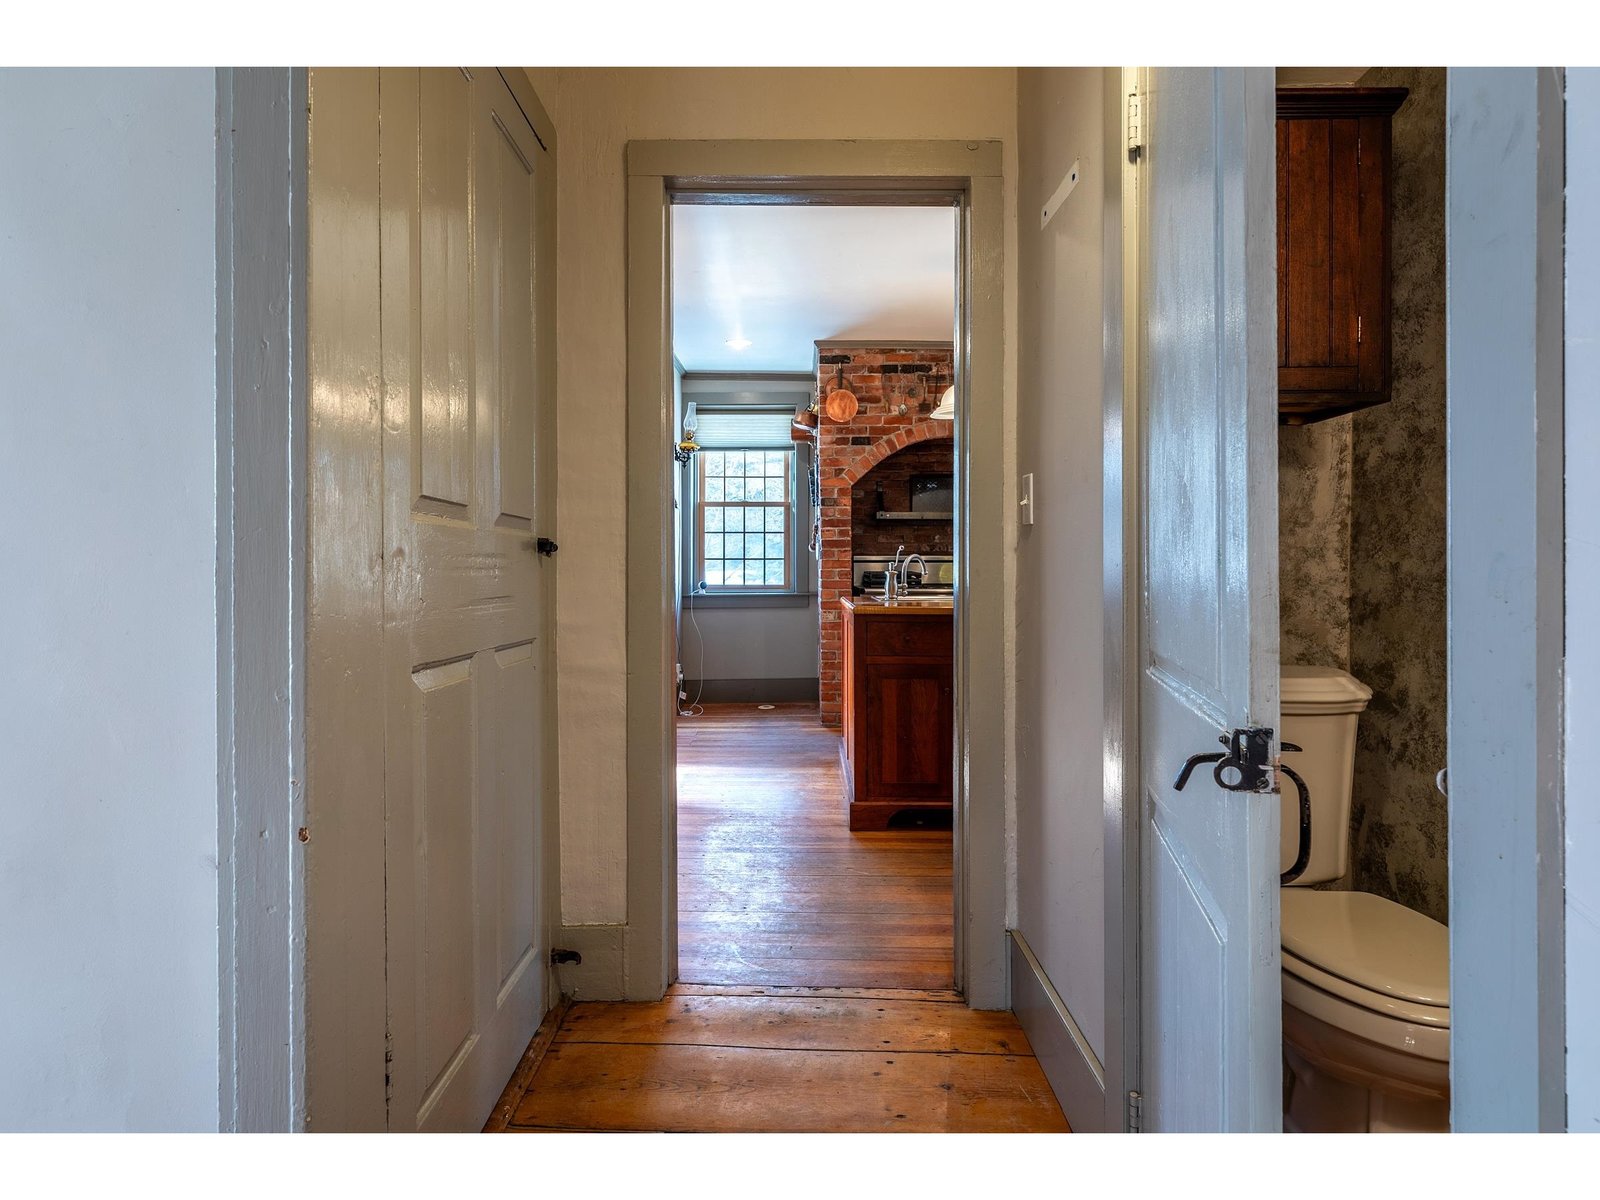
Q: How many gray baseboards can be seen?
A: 3